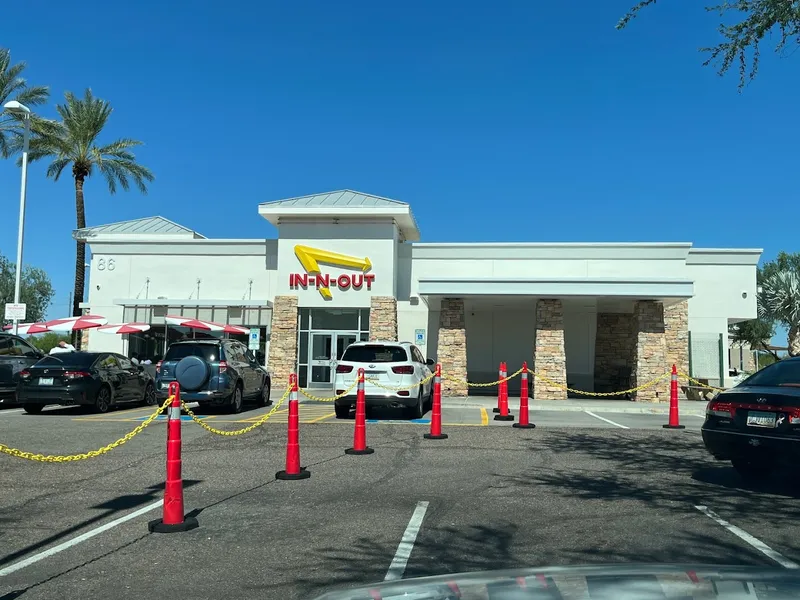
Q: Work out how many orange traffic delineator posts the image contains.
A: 8